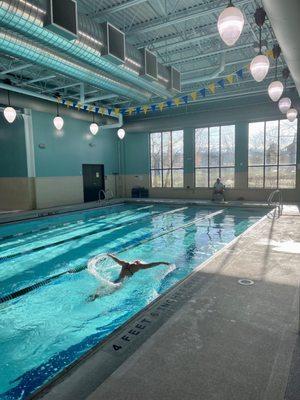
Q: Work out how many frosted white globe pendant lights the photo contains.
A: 9